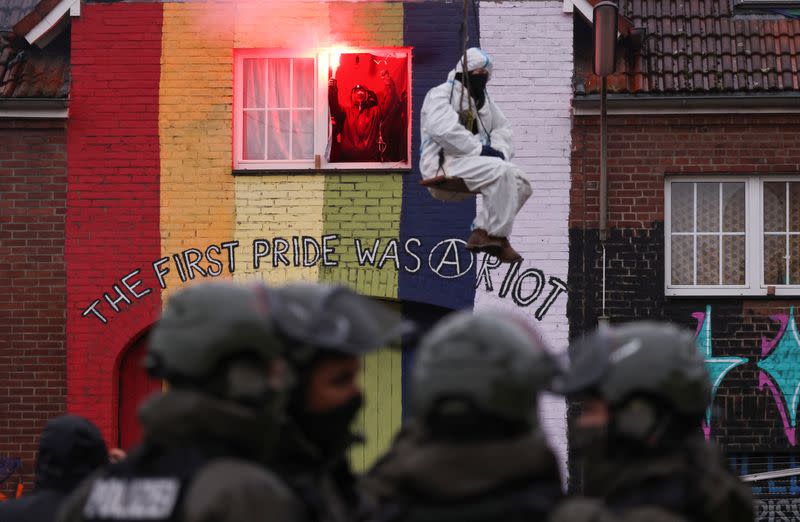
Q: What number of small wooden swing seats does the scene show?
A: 1